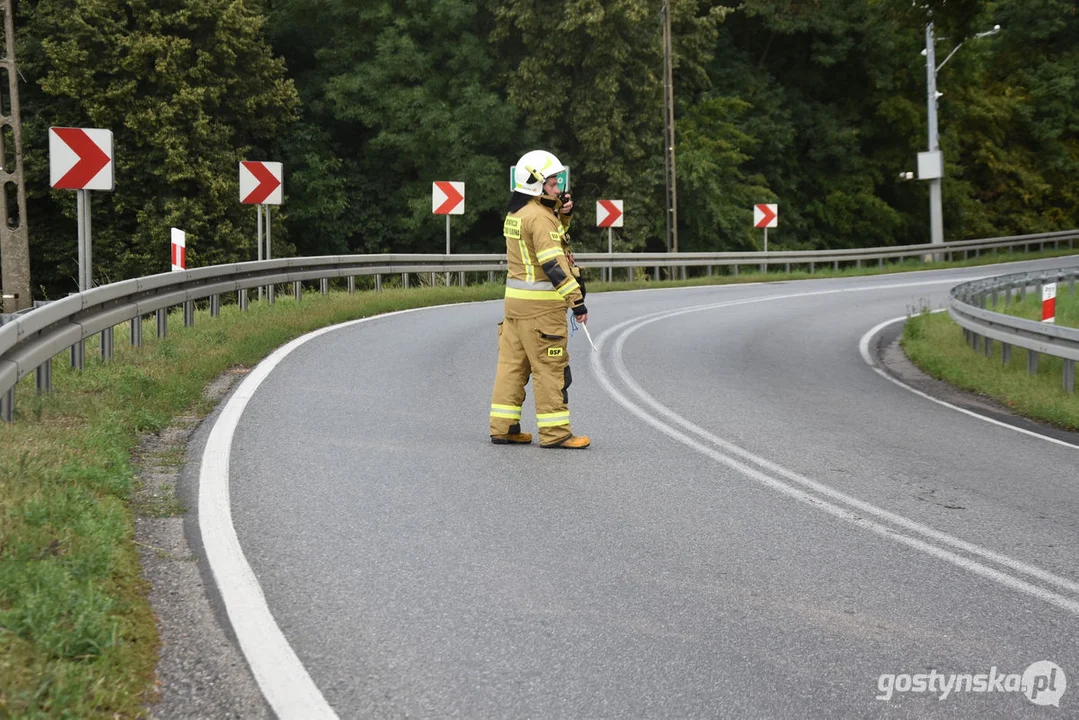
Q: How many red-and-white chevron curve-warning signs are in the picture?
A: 5